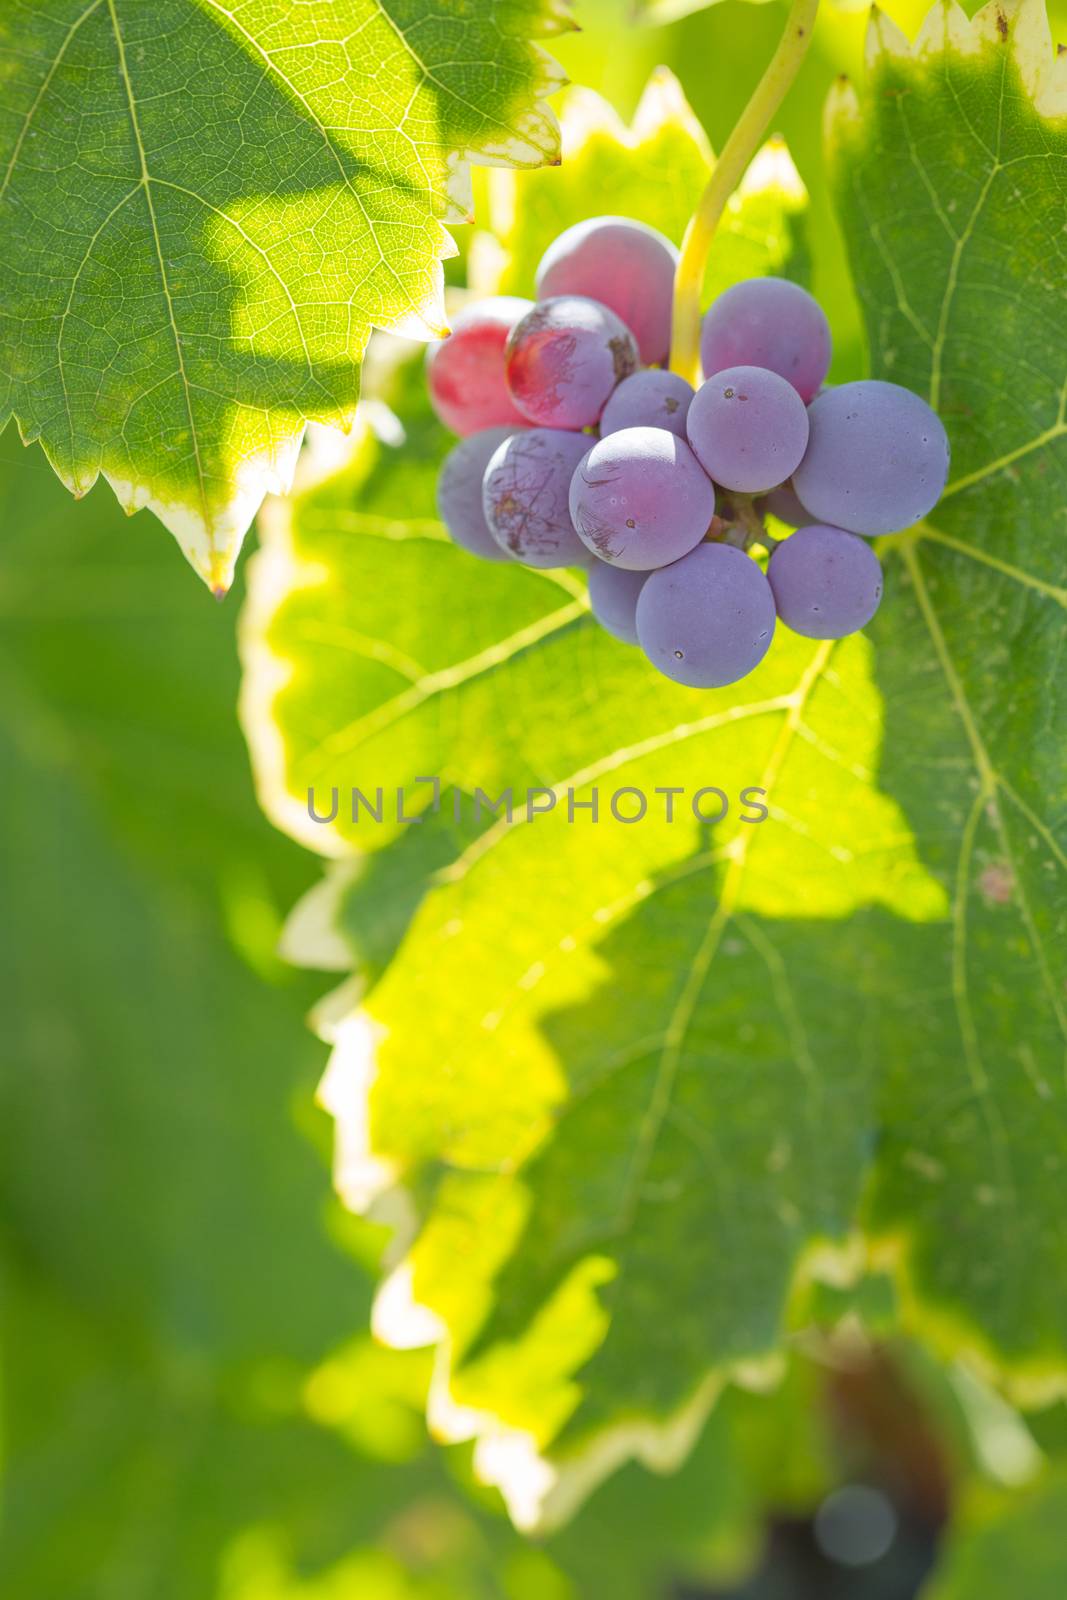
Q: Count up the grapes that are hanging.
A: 14